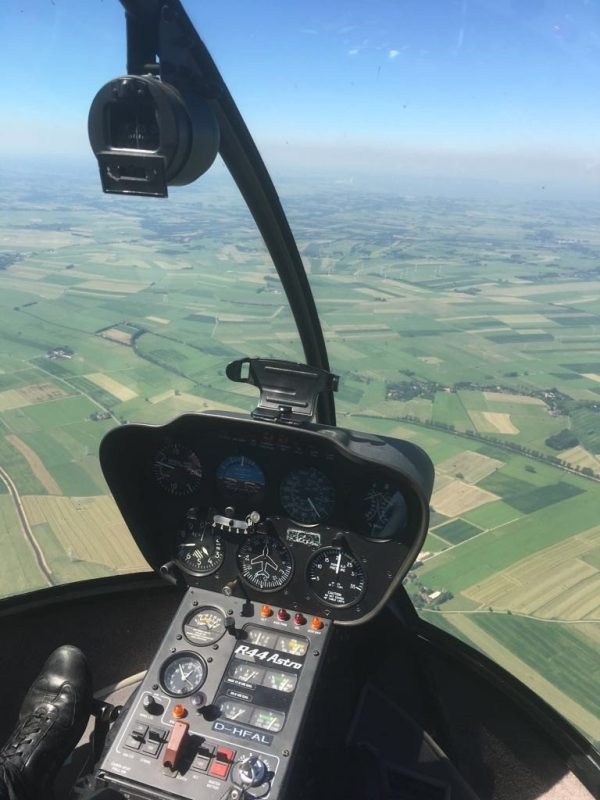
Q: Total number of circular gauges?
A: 9